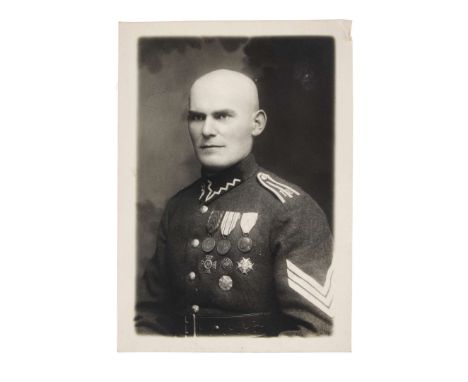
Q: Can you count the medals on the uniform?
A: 7